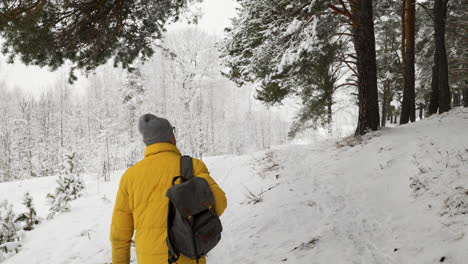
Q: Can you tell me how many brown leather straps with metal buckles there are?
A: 2